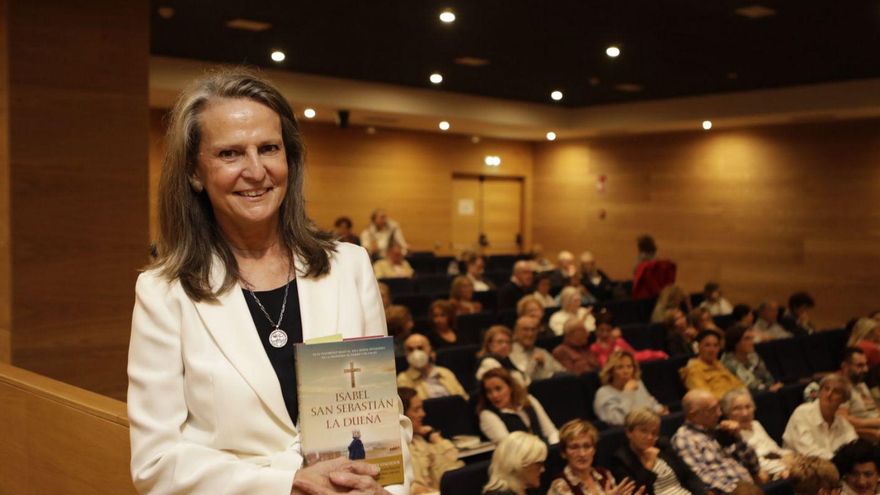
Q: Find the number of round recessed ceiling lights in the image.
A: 9